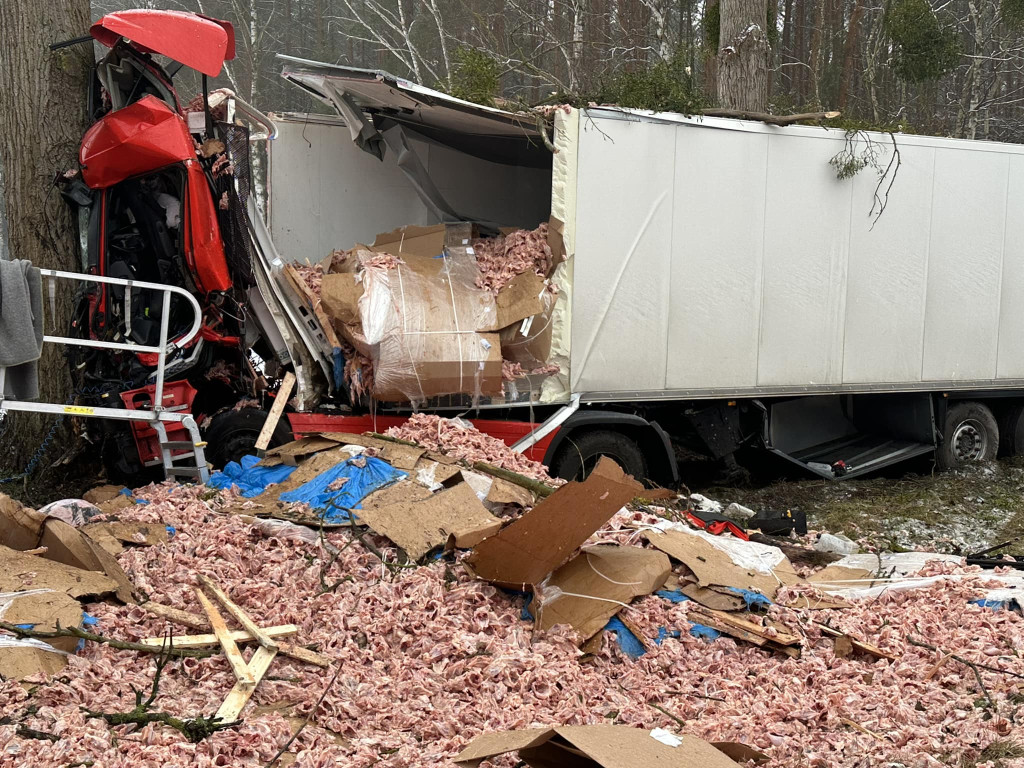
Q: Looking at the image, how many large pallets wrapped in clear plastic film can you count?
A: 1